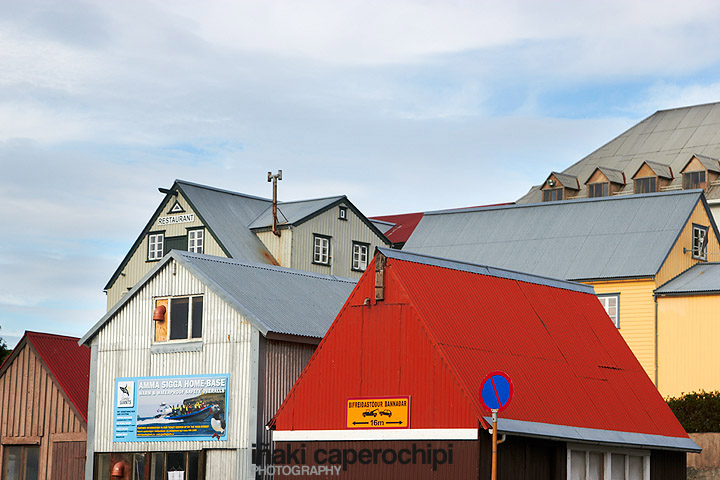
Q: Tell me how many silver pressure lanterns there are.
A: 0